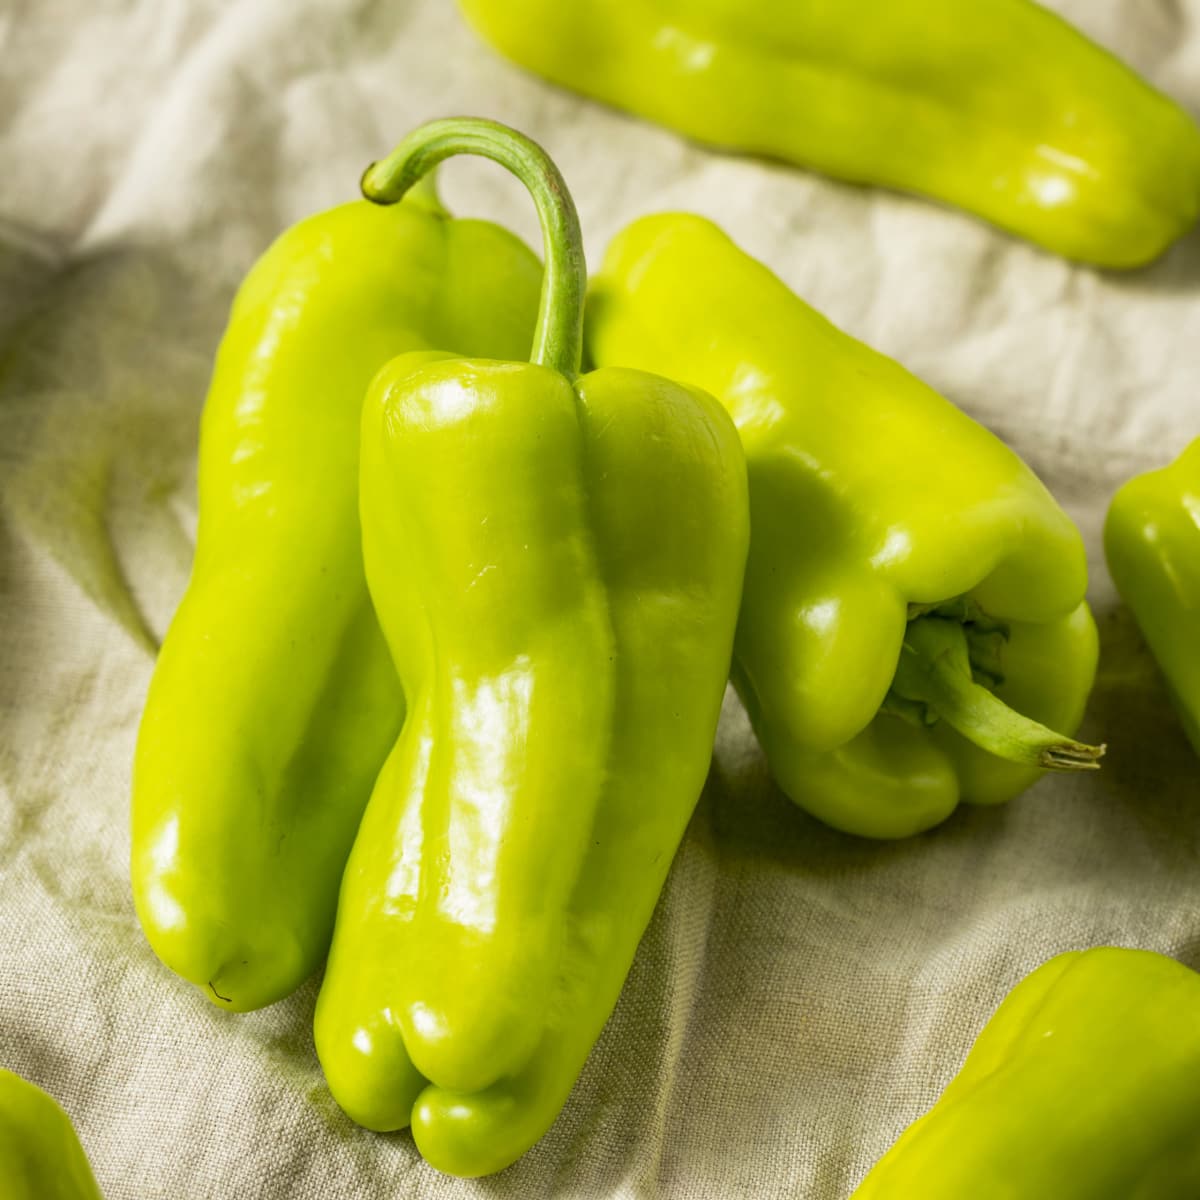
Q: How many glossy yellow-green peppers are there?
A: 7